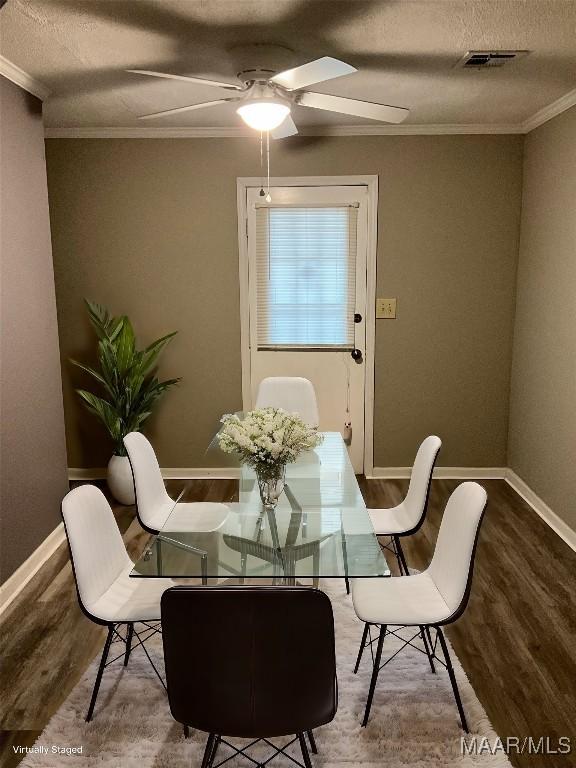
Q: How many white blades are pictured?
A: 5